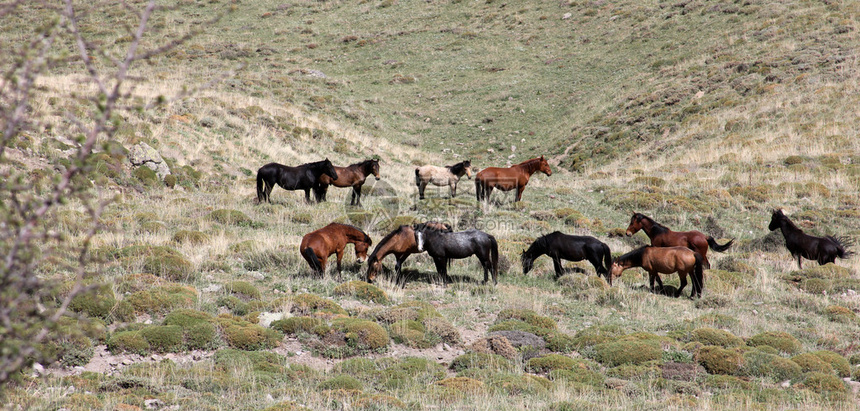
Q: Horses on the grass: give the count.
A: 11